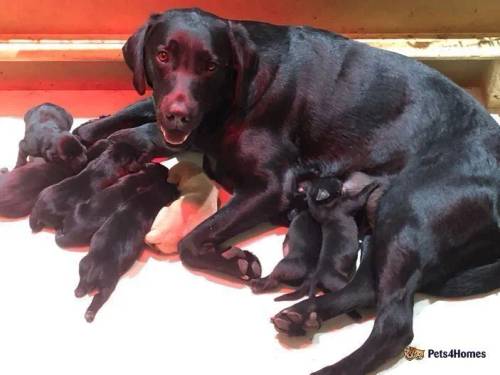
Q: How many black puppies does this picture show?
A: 7